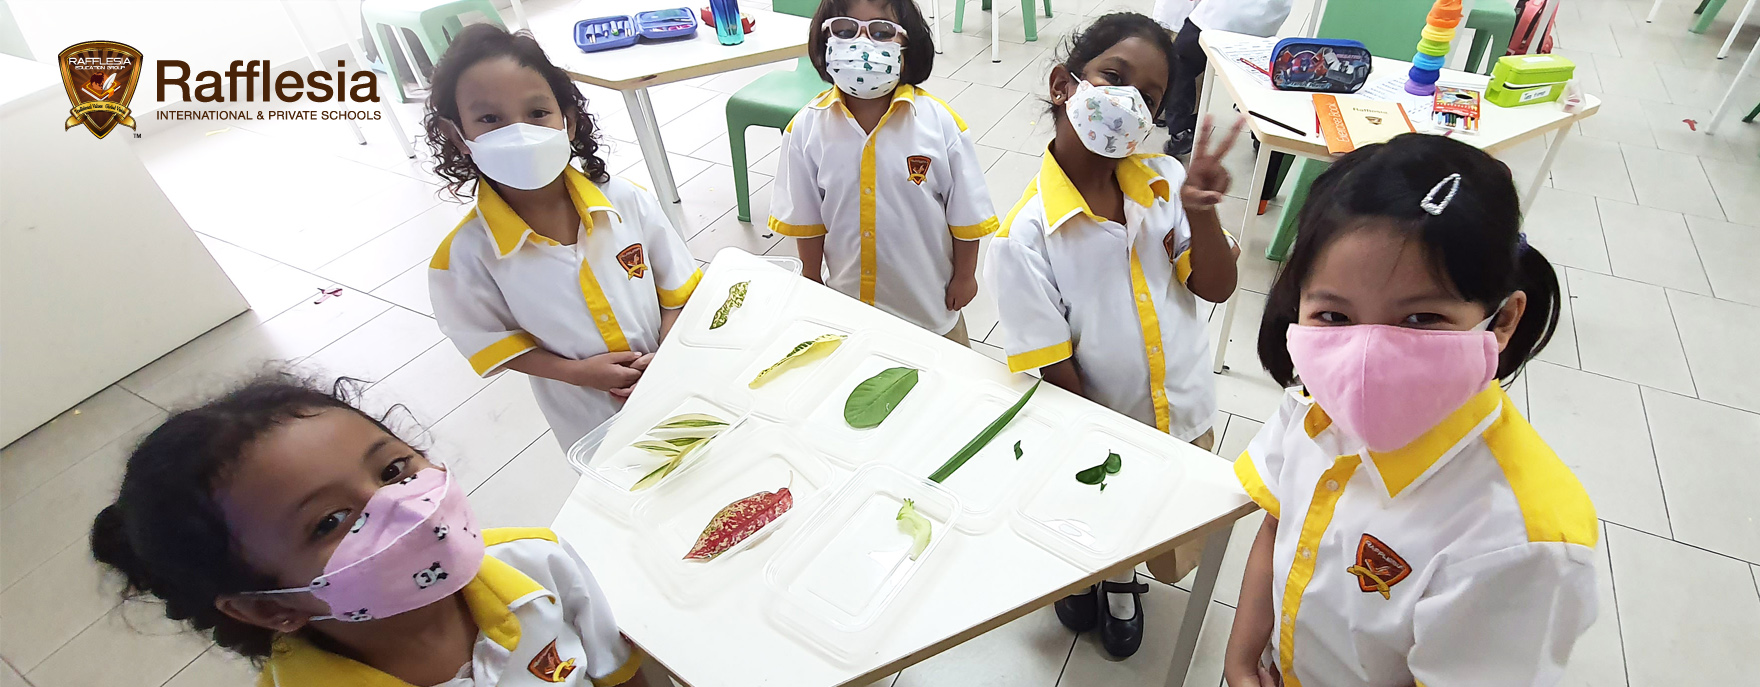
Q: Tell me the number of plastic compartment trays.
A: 8